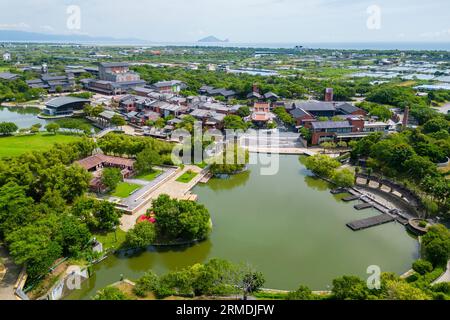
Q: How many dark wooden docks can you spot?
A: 4